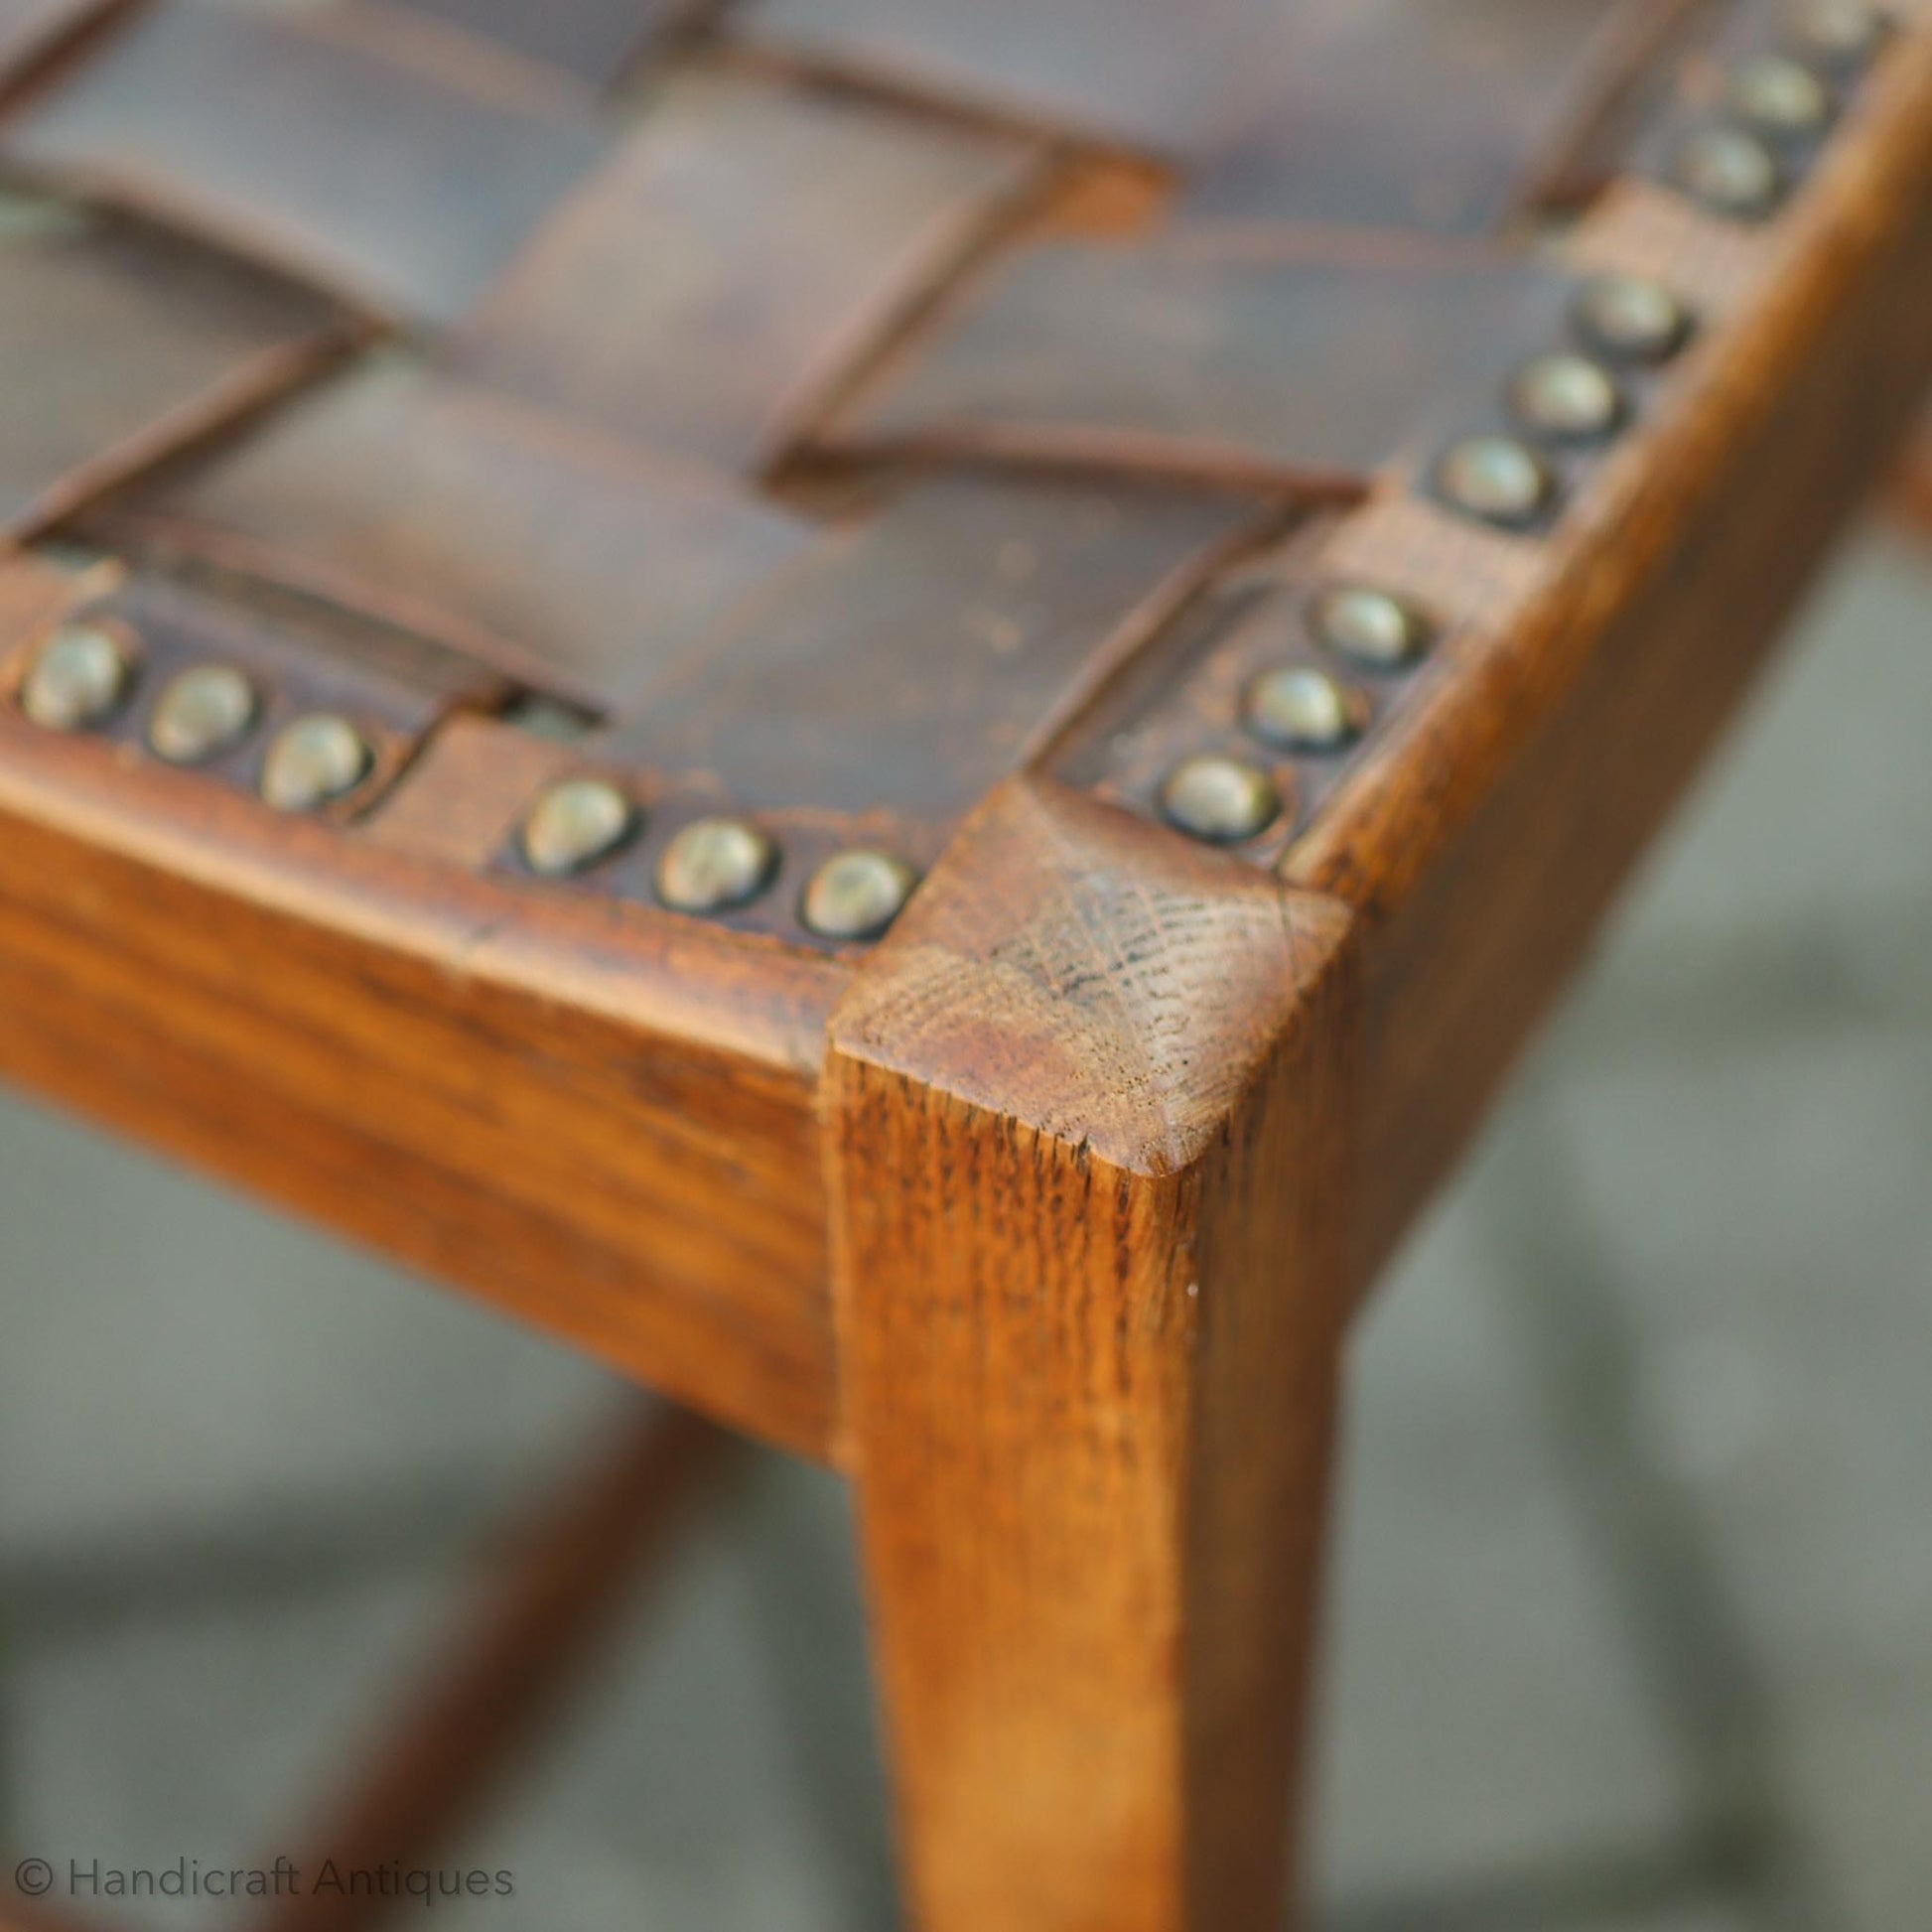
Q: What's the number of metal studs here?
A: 15